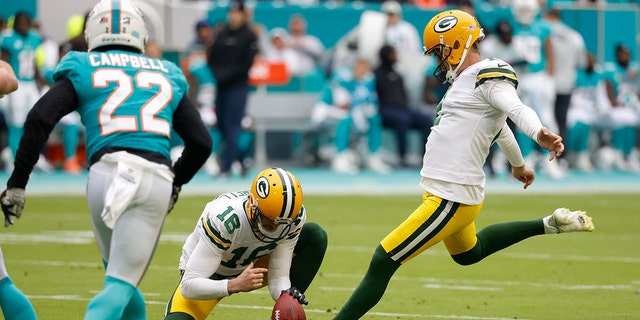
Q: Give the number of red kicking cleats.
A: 0